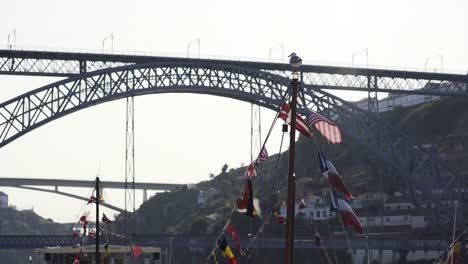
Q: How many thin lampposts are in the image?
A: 12